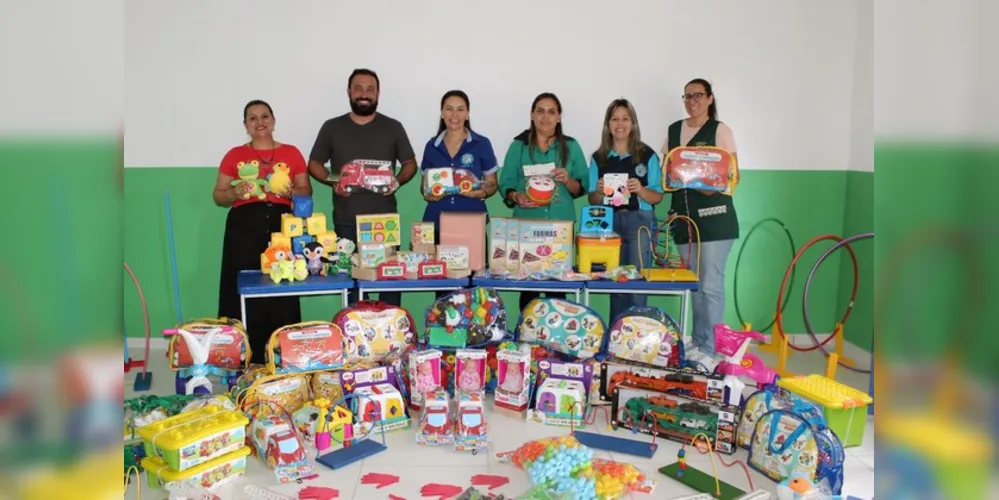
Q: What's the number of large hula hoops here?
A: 3